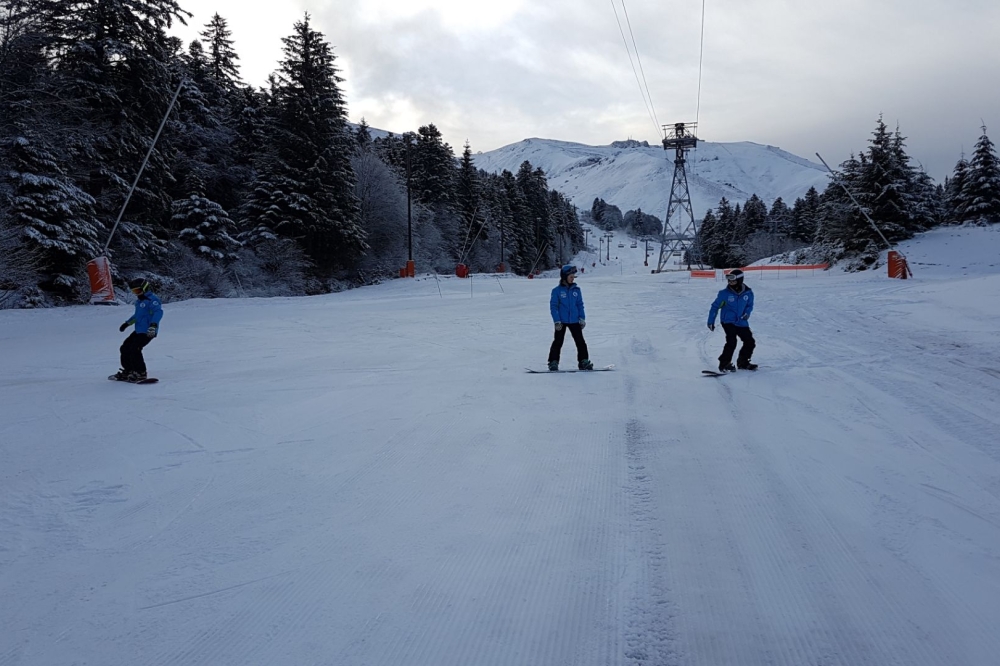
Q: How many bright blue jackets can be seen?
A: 3